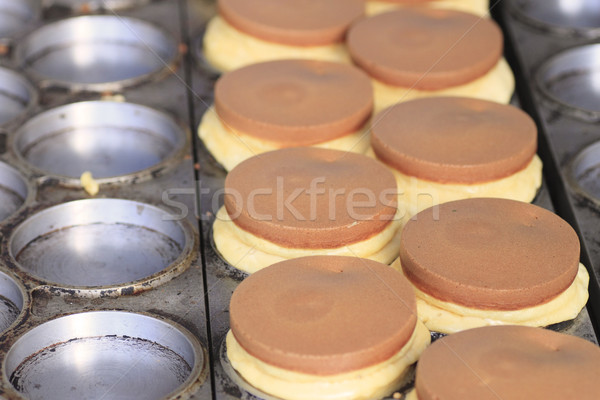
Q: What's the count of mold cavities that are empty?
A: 11